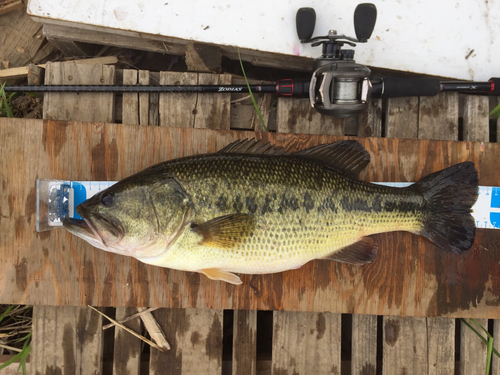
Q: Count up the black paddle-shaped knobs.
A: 2